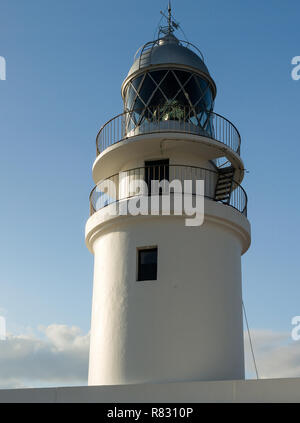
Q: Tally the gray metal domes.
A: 1